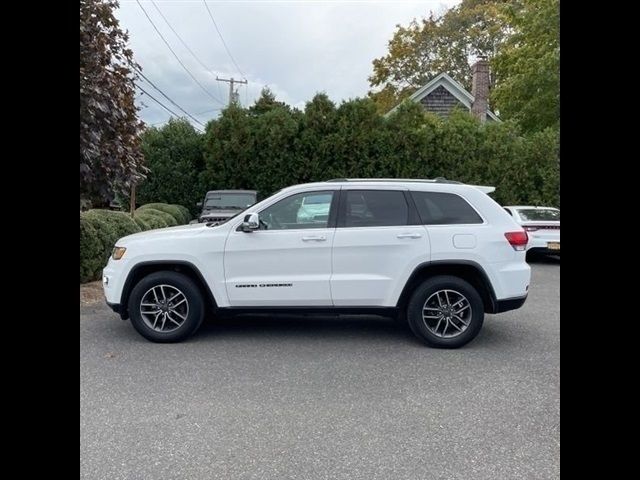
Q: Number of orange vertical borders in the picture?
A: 0